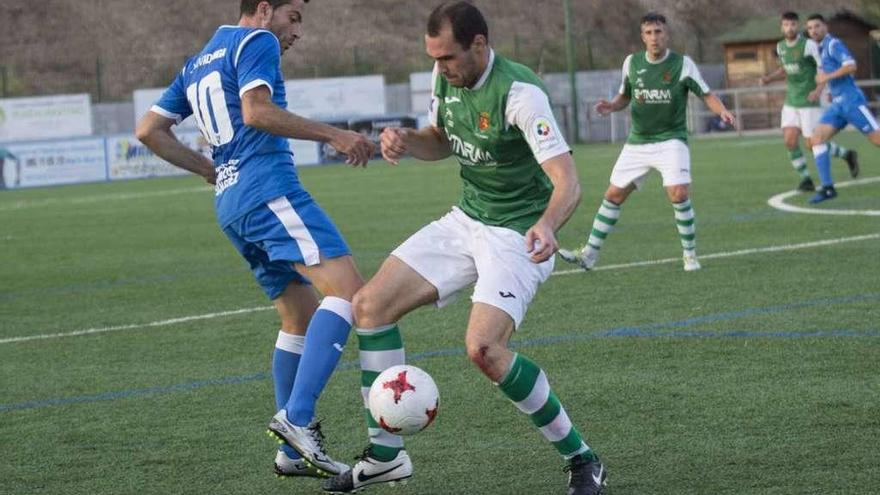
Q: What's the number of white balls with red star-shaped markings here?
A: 1